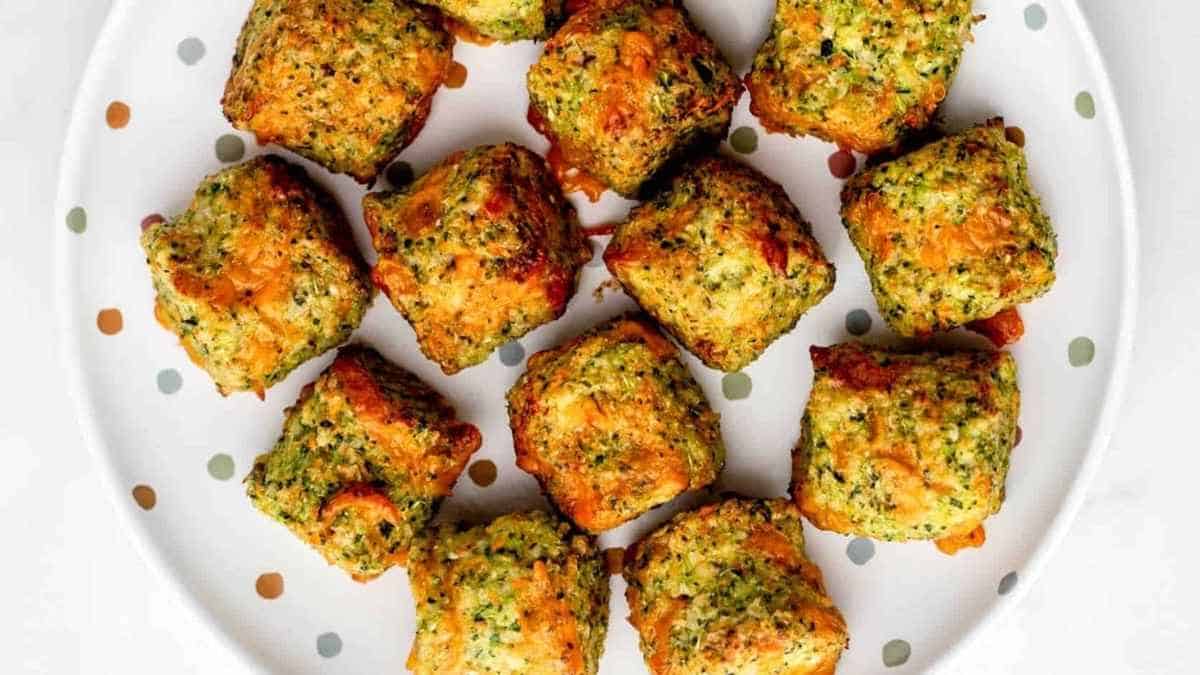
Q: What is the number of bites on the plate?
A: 13